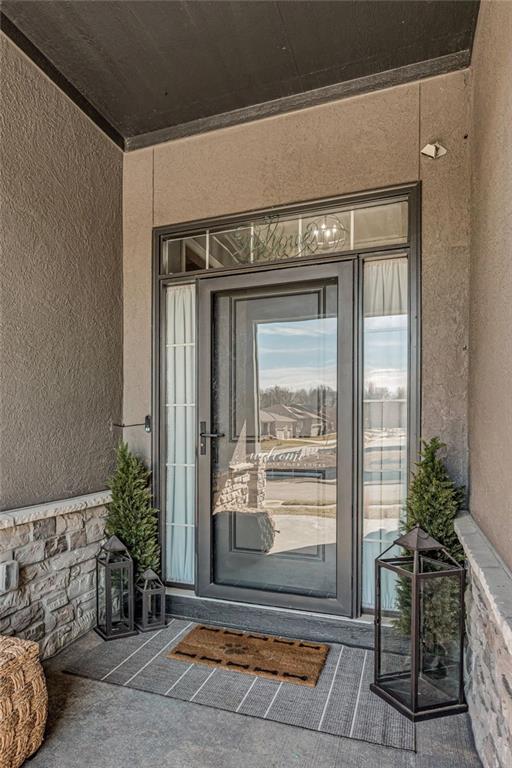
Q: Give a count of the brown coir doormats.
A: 1